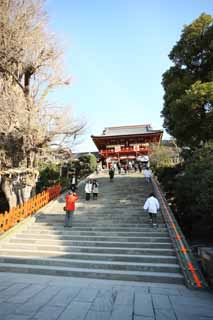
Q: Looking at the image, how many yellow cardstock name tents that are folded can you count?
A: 0